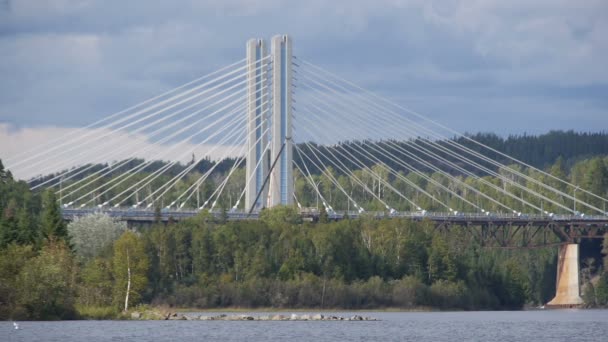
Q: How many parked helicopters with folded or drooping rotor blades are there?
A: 0